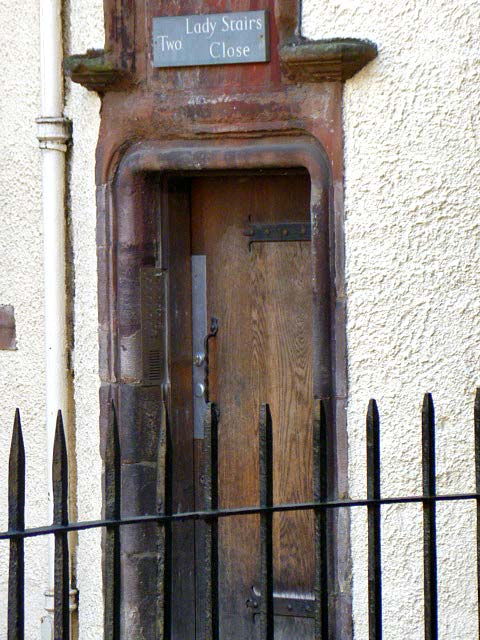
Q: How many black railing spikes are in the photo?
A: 10